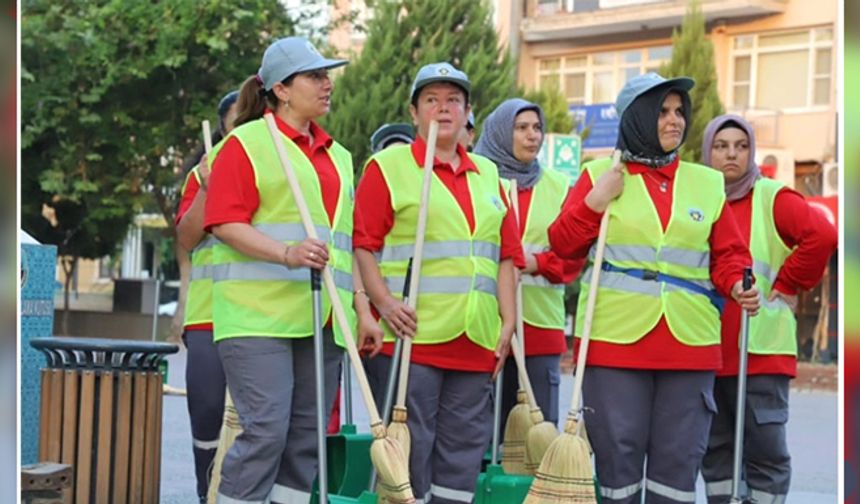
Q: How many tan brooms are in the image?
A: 6